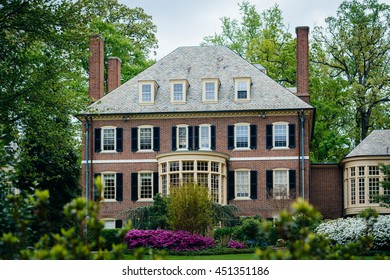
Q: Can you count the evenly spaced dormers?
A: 4